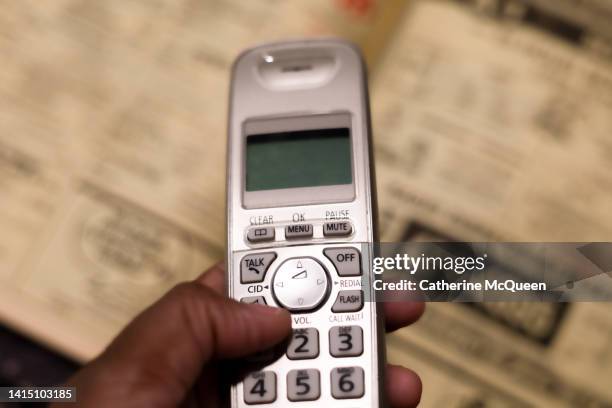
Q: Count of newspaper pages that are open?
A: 2